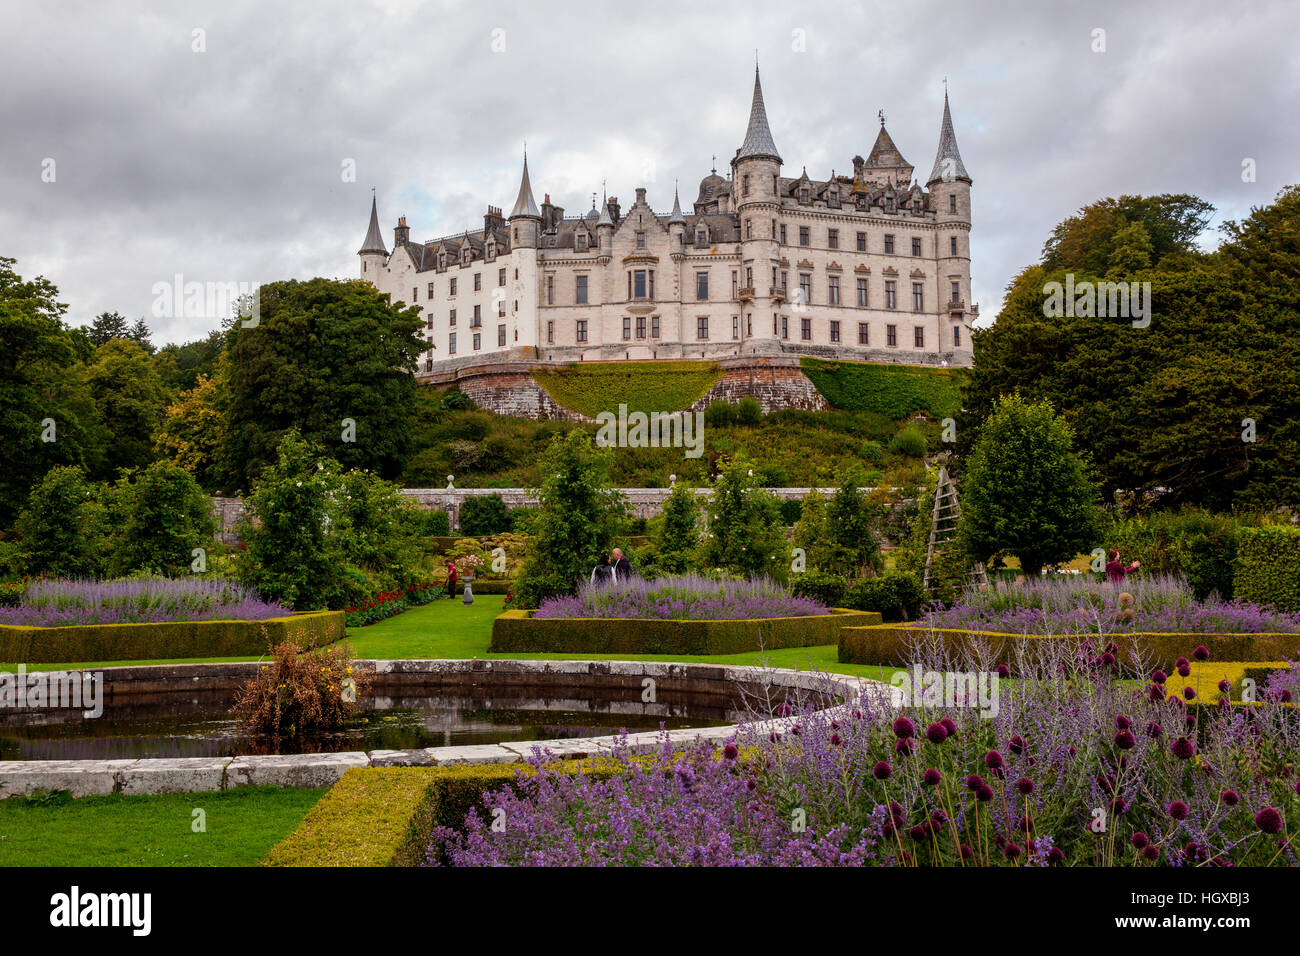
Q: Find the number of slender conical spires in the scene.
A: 6